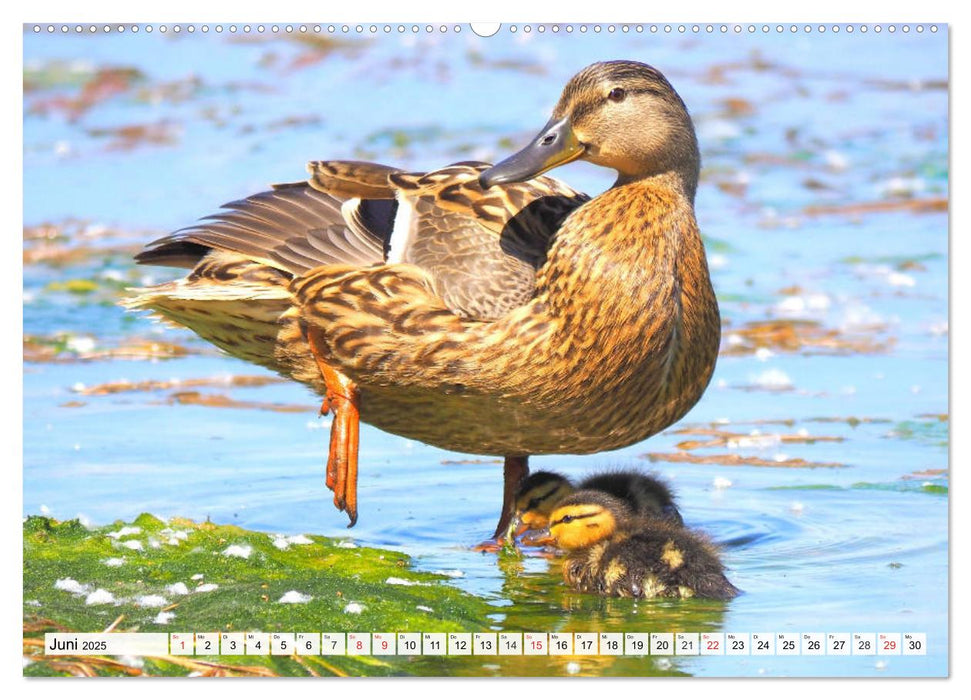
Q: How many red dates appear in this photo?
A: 6